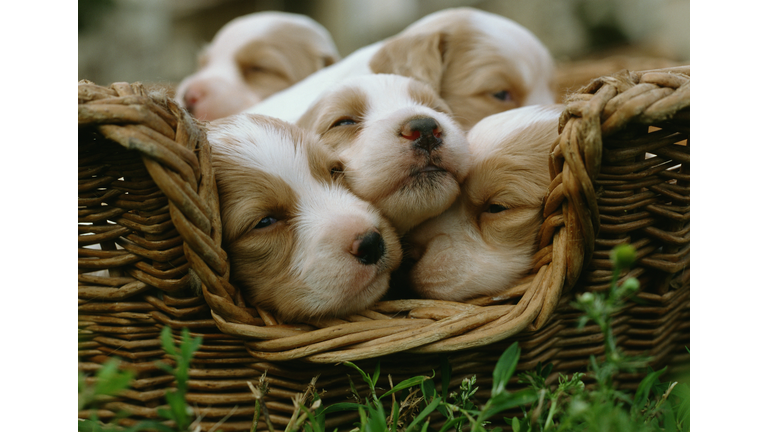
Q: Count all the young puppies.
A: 5